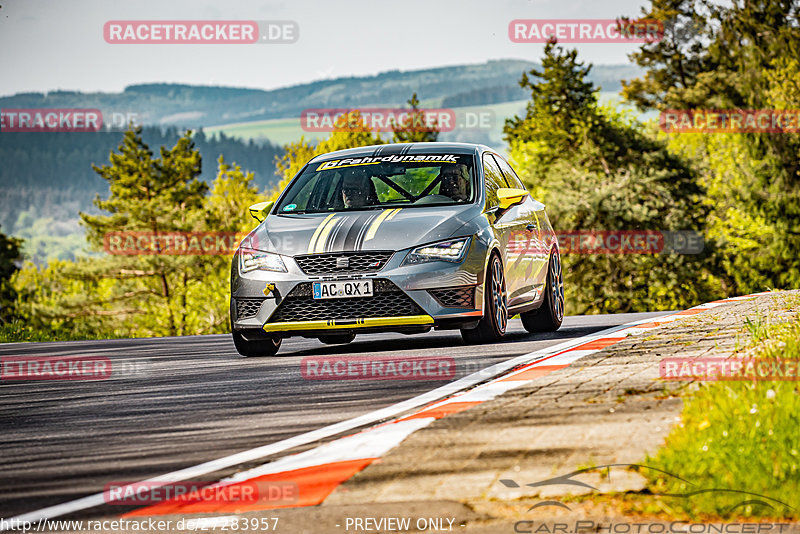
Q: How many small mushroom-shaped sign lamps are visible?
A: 0